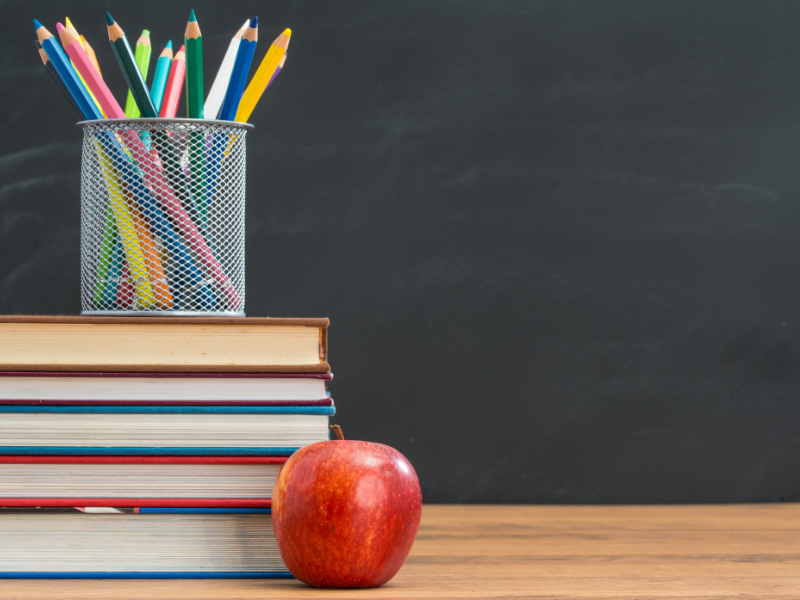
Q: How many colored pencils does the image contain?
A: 14